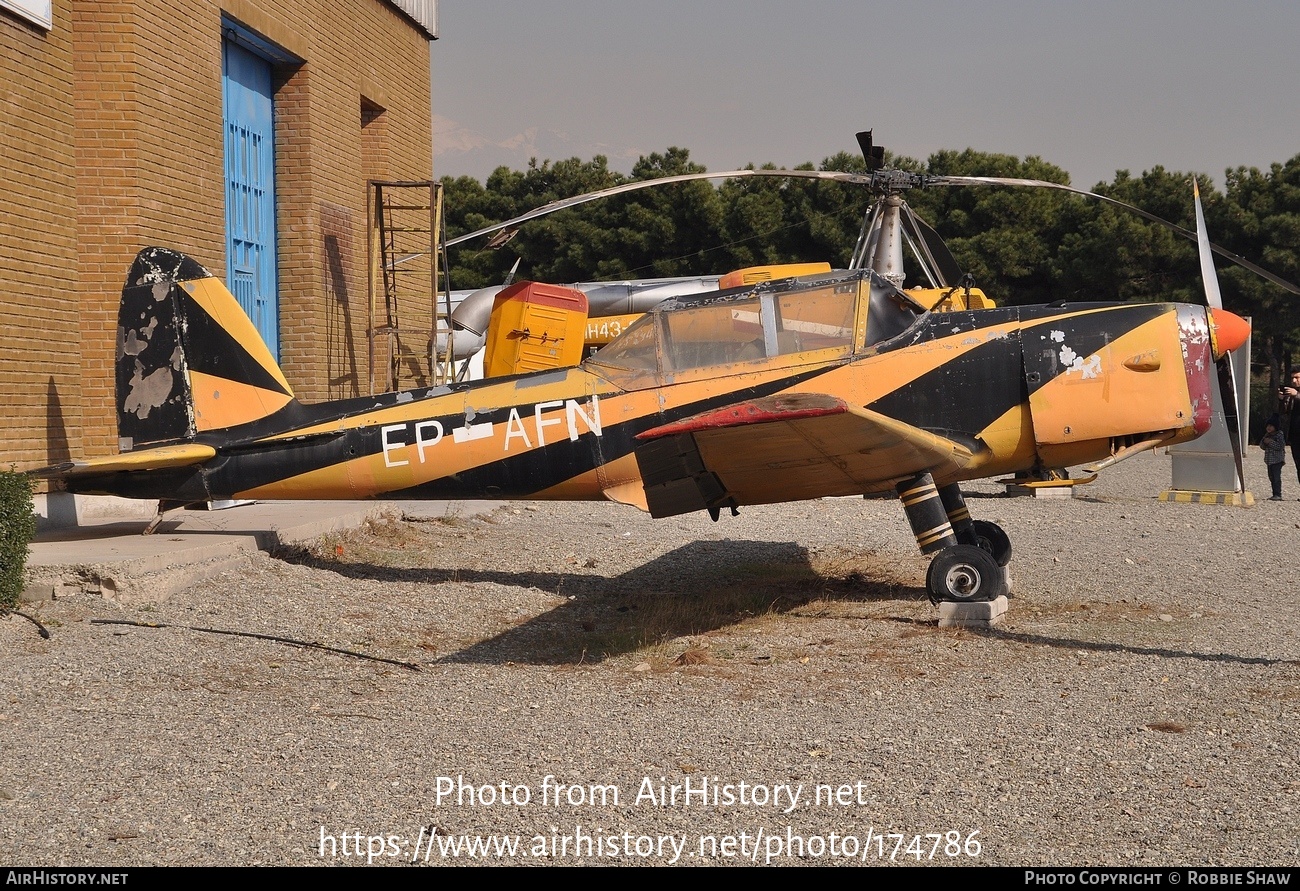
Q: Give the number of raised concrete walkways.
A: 1